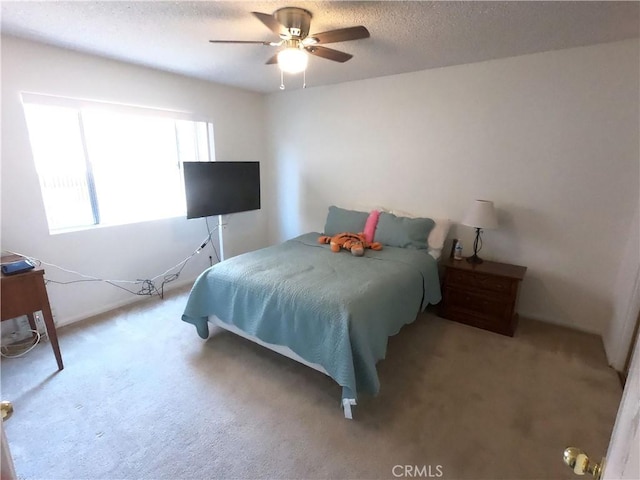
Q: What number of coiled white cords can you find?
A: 1